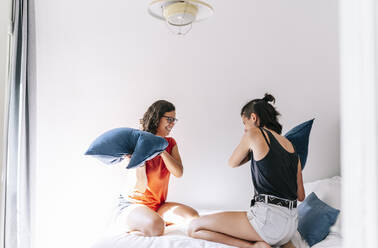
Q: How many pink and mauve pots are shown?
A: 0